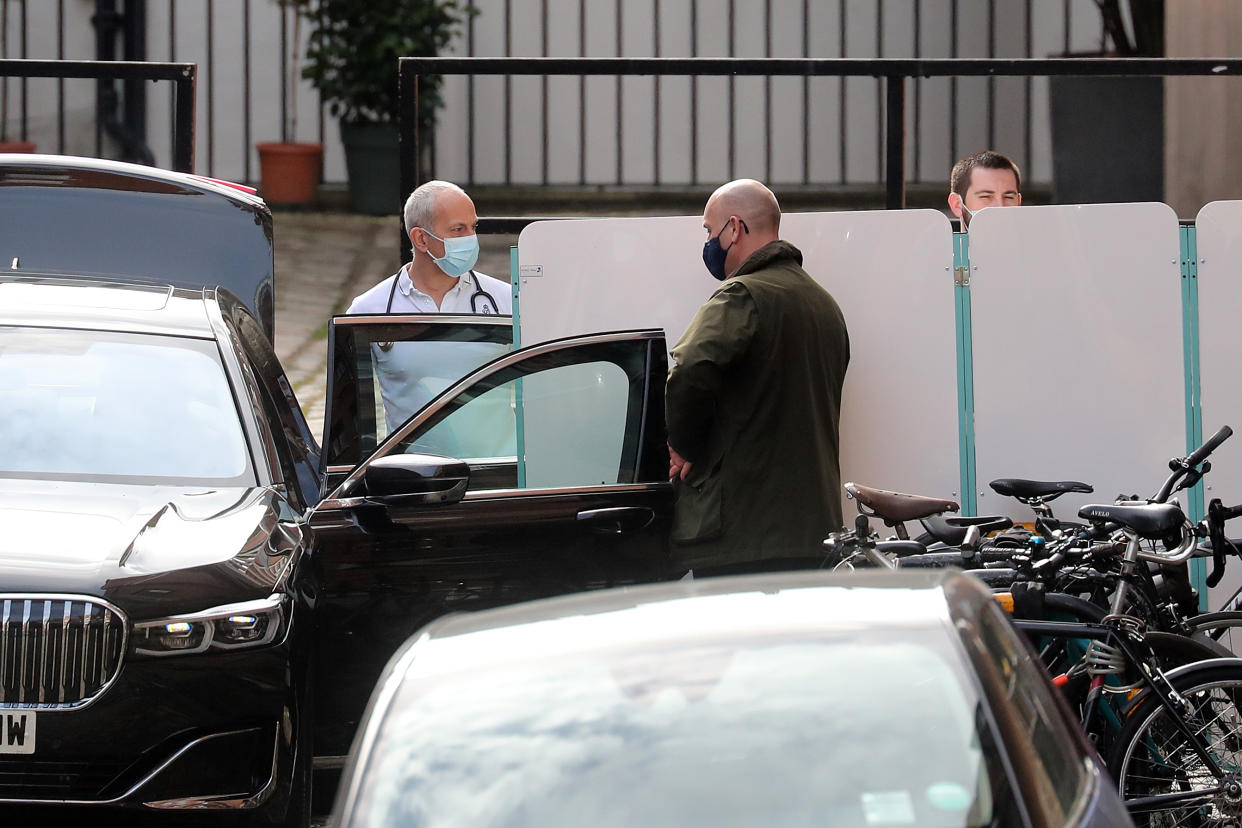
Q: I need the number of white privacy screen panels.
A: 3